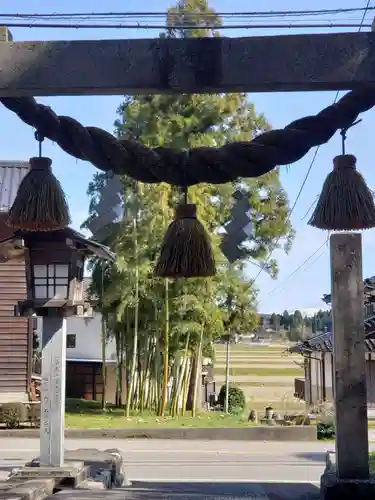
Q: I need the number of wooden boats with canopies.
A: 0